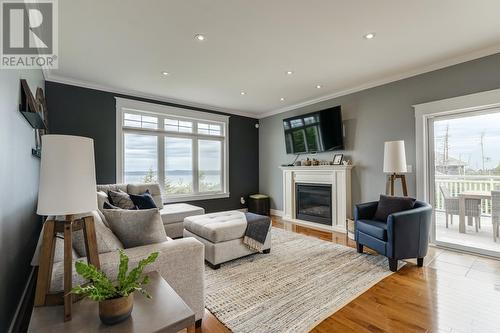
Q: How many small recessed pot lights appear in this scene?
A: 7